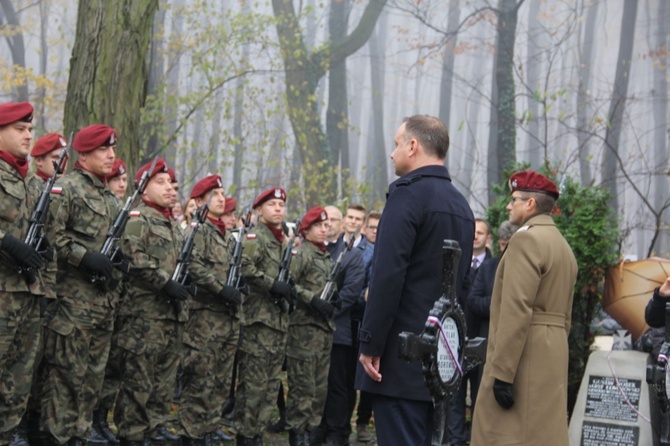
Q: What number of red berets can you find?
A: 11